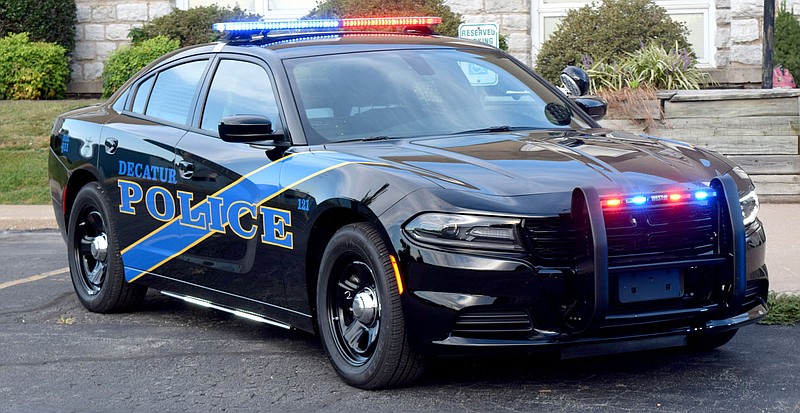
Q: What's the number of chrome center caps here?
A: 2